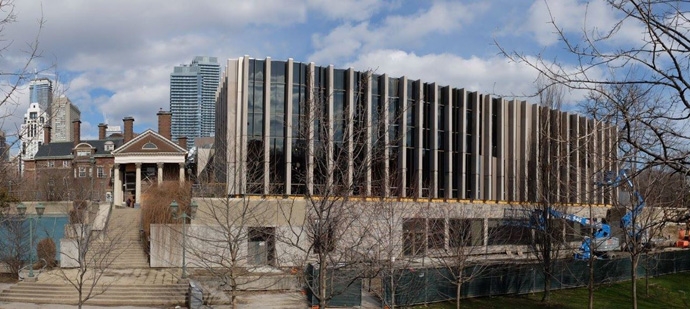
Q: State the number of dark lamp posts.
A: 2